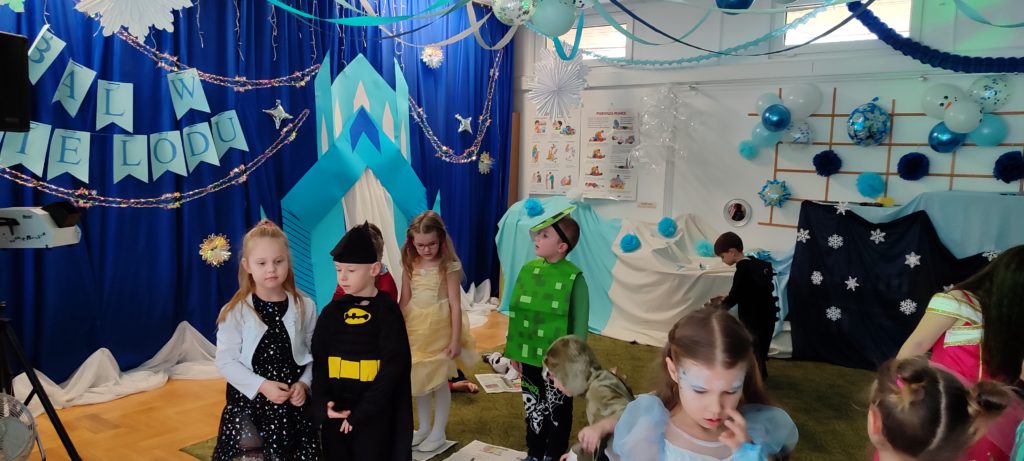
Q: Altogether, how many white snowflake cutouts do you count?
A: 11